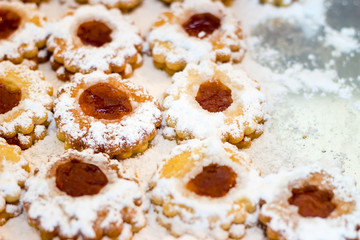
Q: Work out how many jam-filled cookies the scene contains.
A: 9